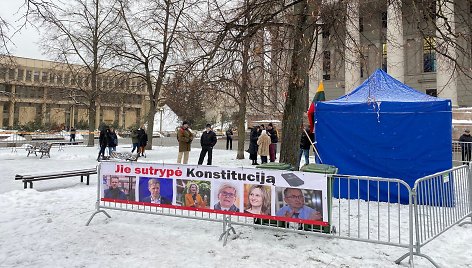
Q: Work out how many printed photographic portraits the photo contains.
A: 6